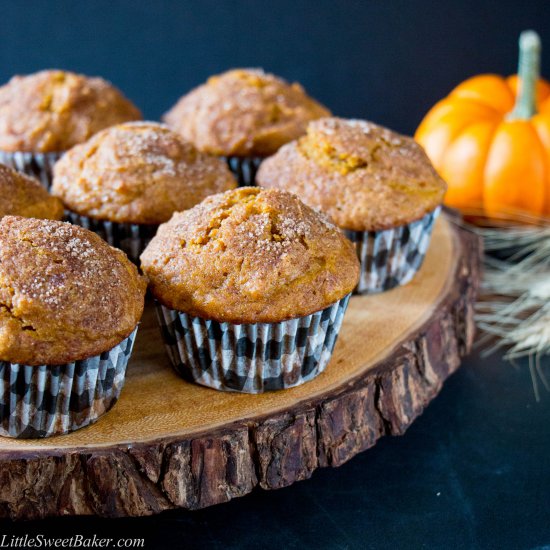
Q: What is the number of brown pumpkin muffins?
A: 7